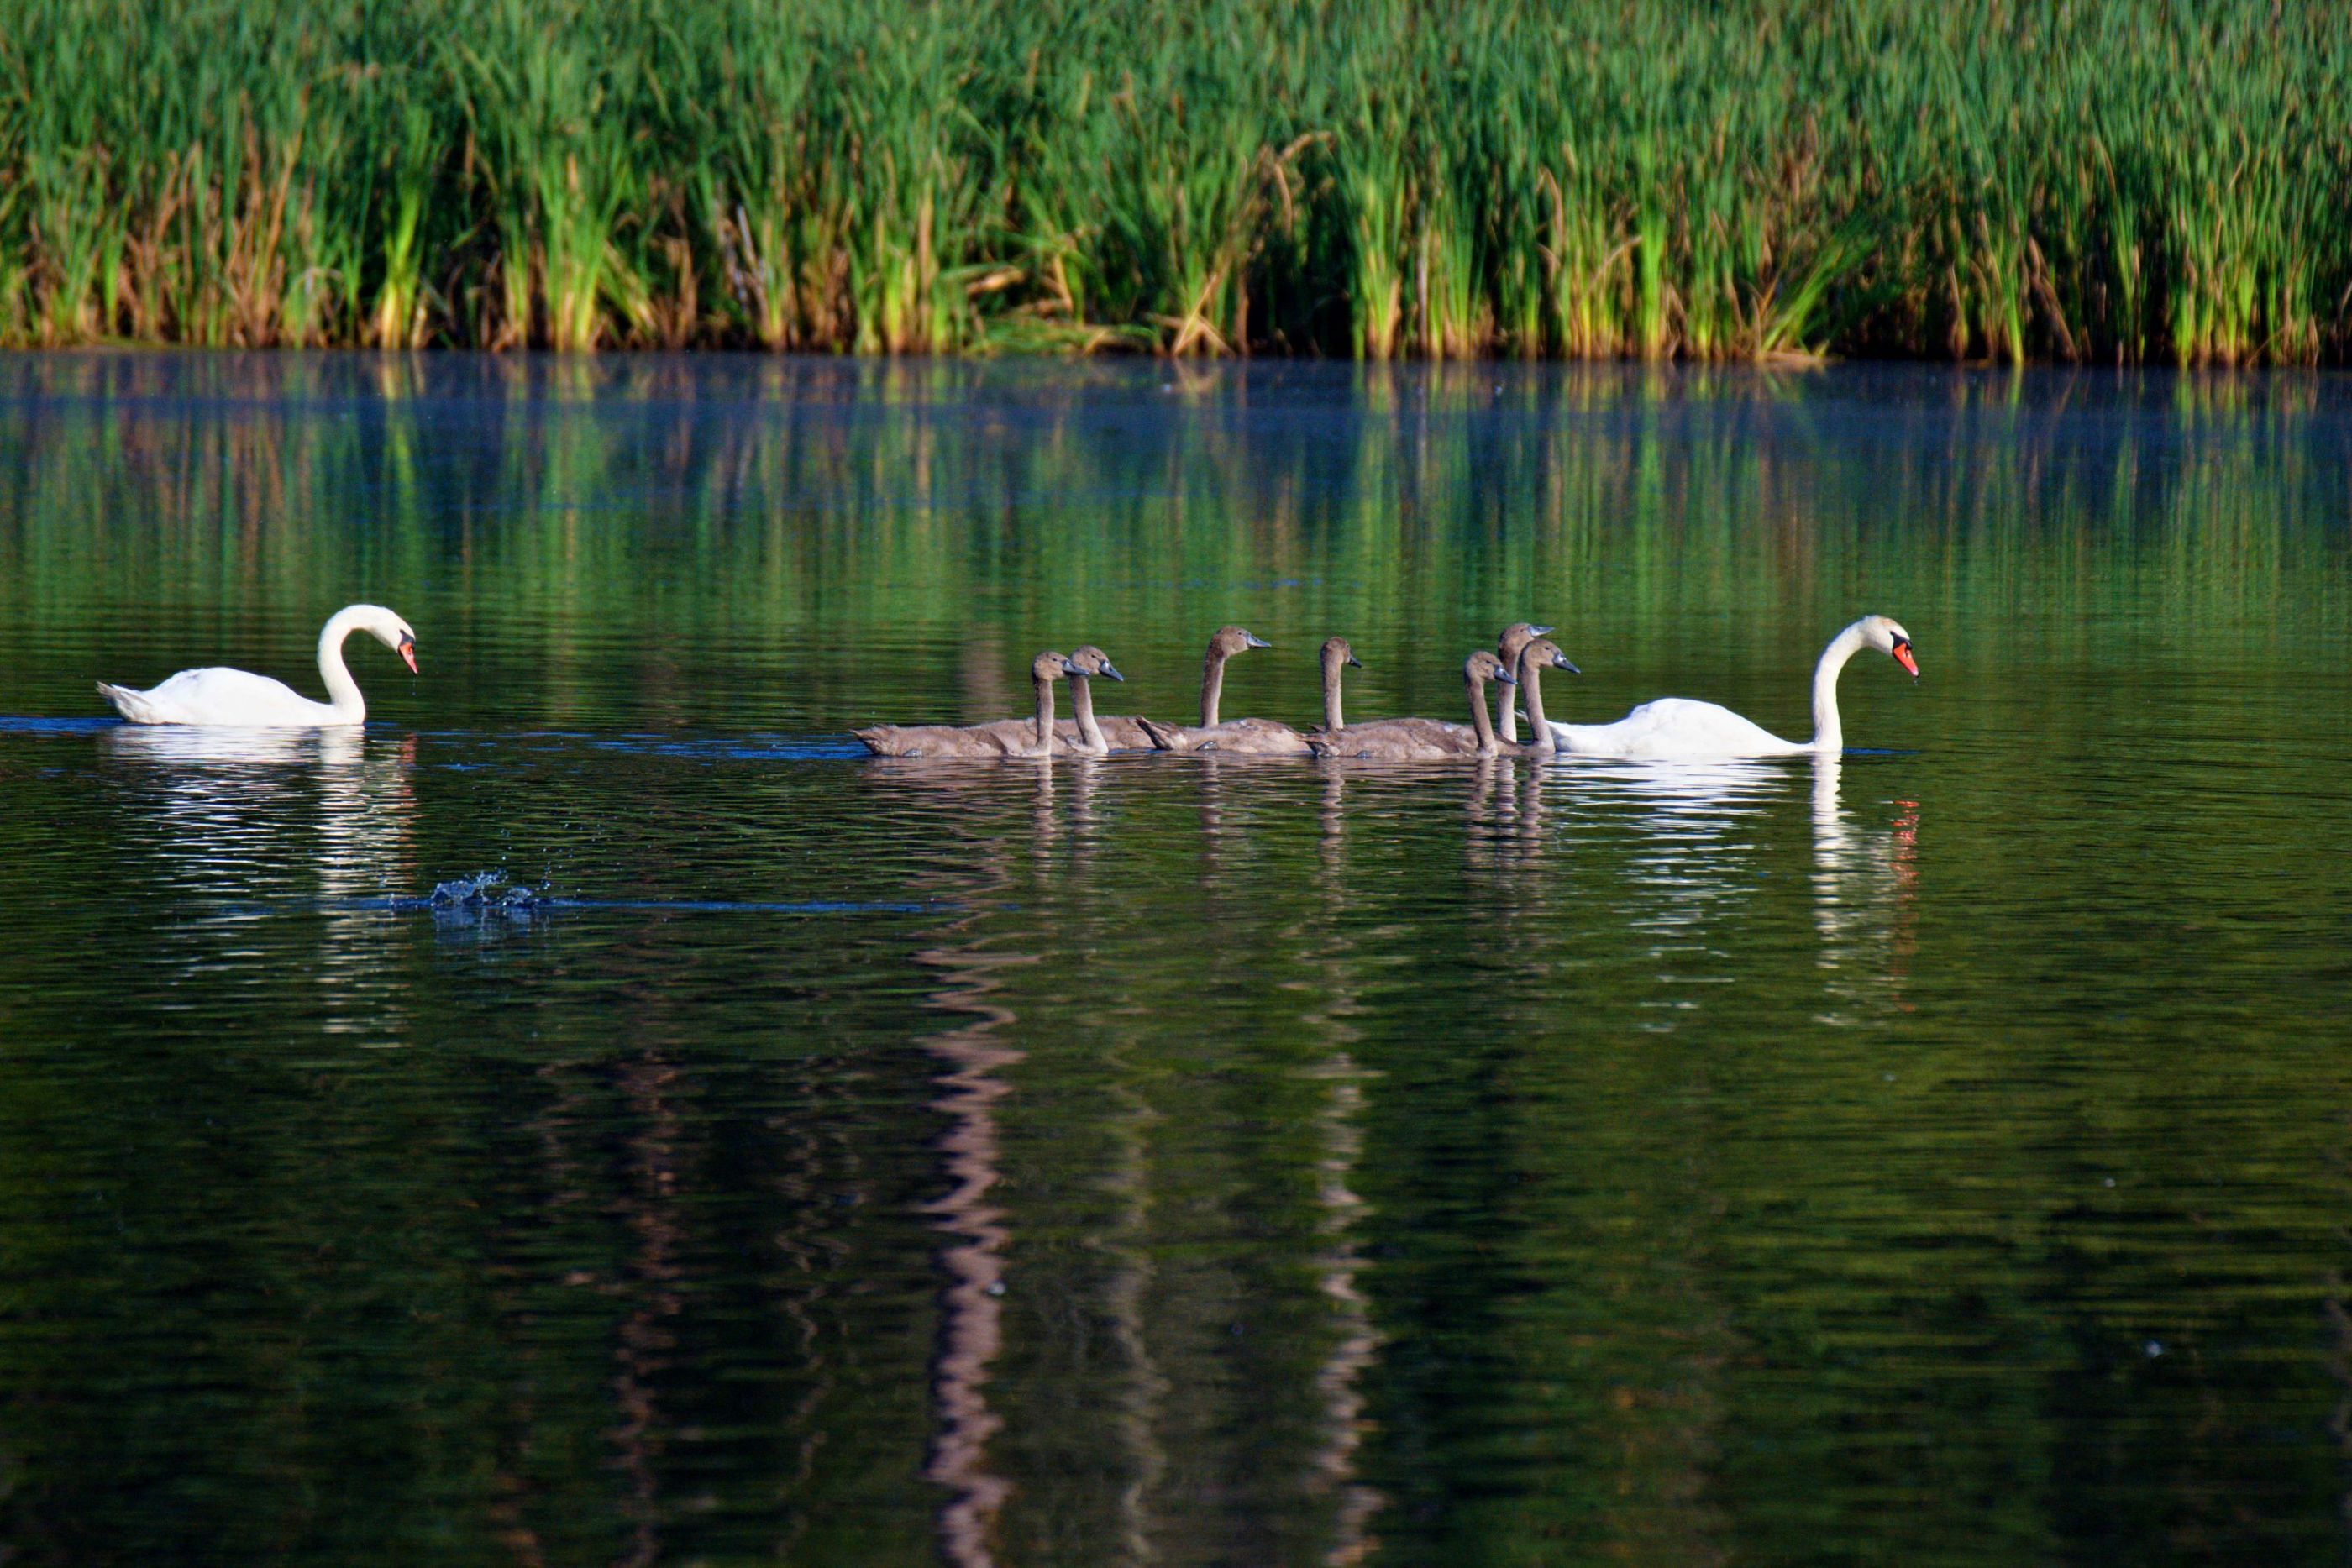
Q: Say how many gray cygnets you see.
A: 7